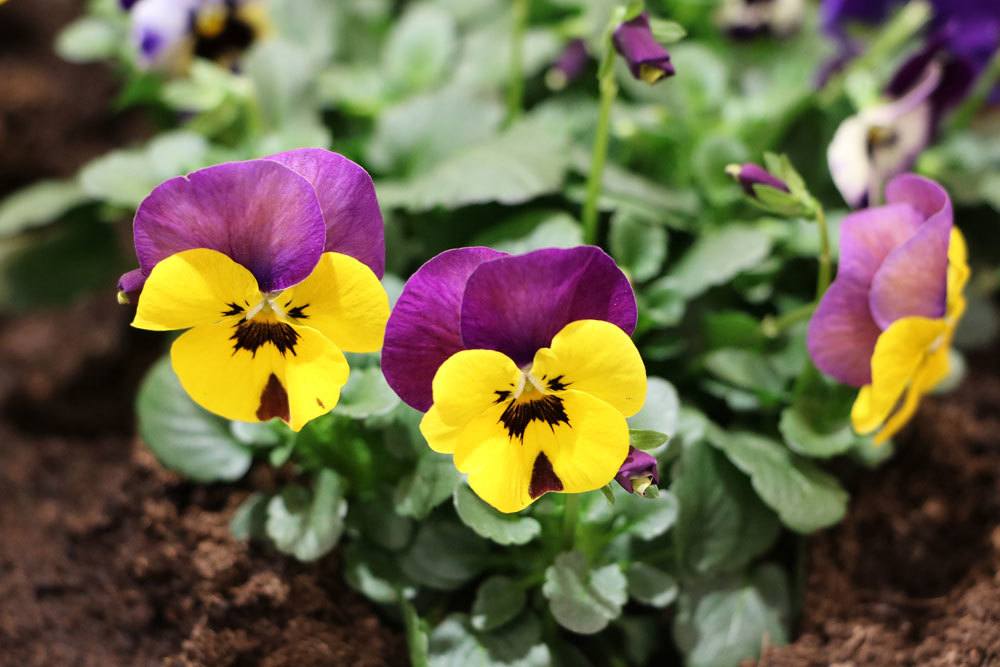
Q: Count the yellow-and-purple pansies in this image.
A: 3